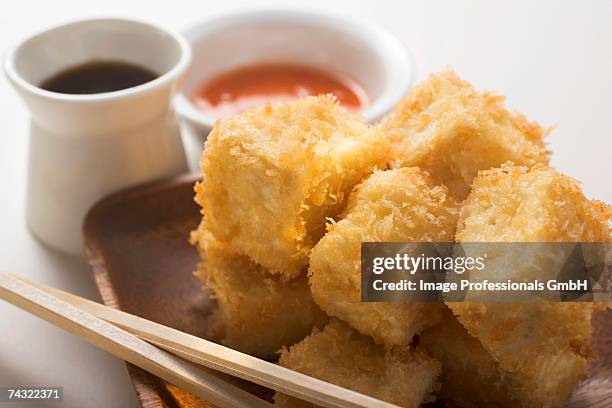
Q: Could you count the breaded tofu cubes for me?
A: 7